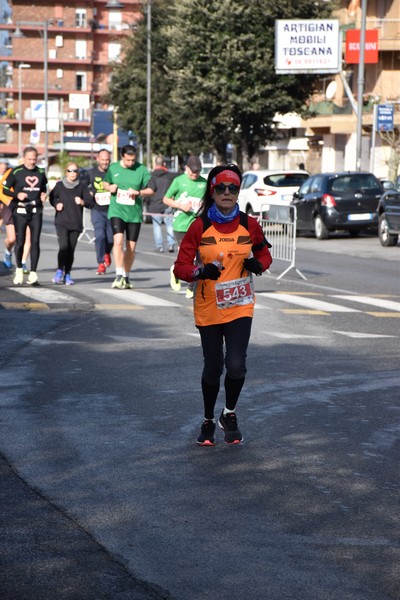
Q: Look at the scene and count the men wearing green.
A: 2